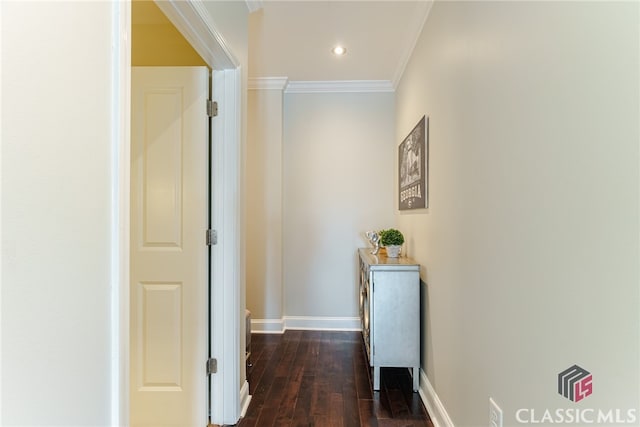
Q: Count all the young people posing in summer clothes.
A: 0